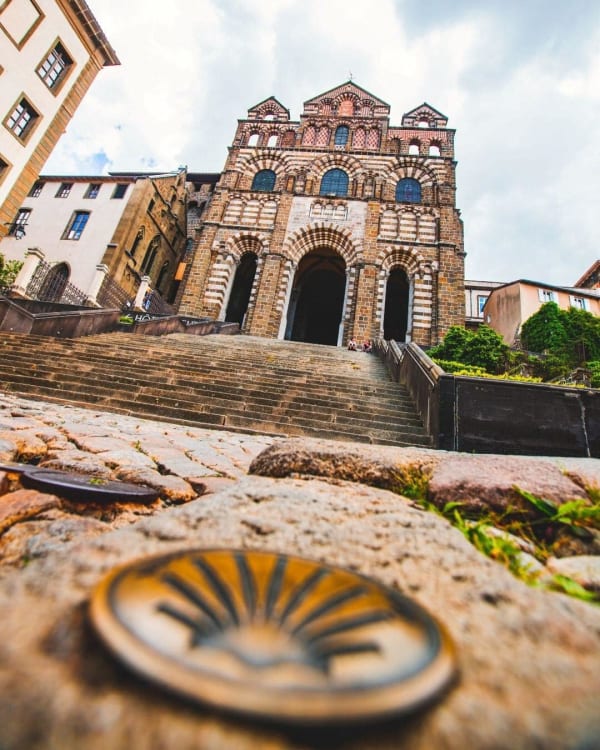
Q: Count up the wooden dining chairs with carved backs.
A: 0